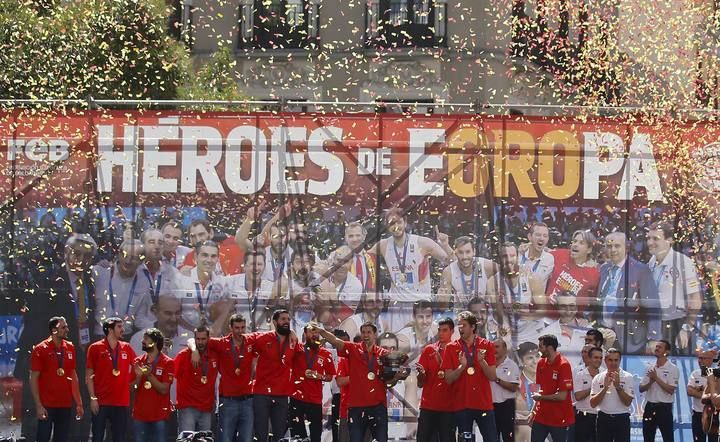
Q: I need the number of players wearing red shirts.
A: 12